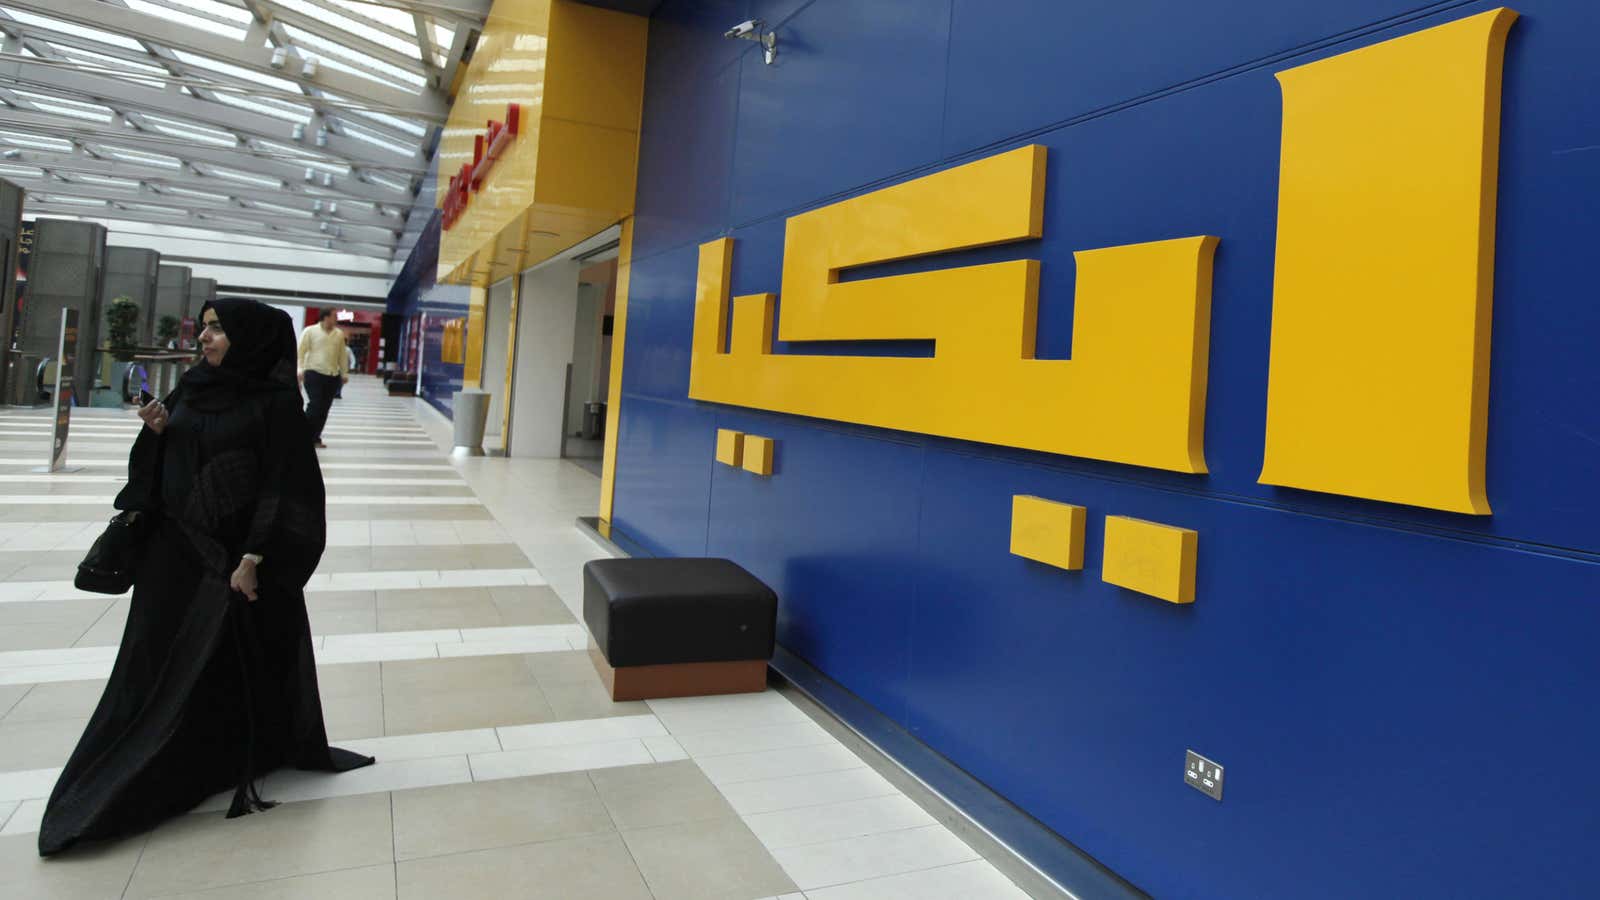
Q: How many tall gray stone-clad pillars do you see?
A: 5